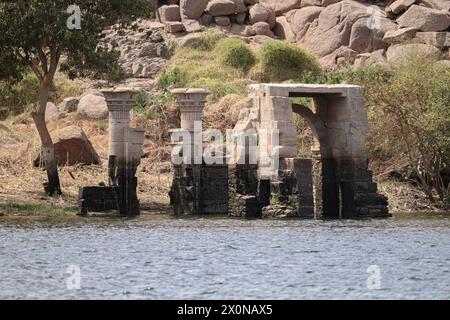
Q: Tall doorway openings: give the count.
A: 1